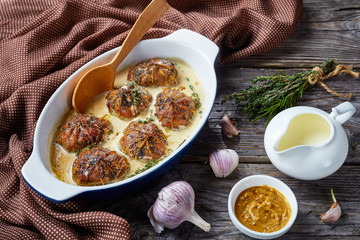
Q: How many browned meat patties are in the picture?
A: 6